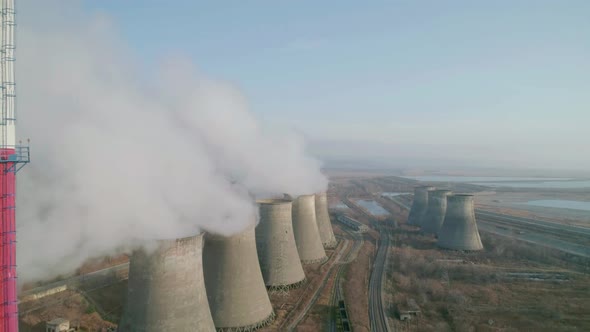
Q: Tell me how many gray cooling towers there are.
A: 8